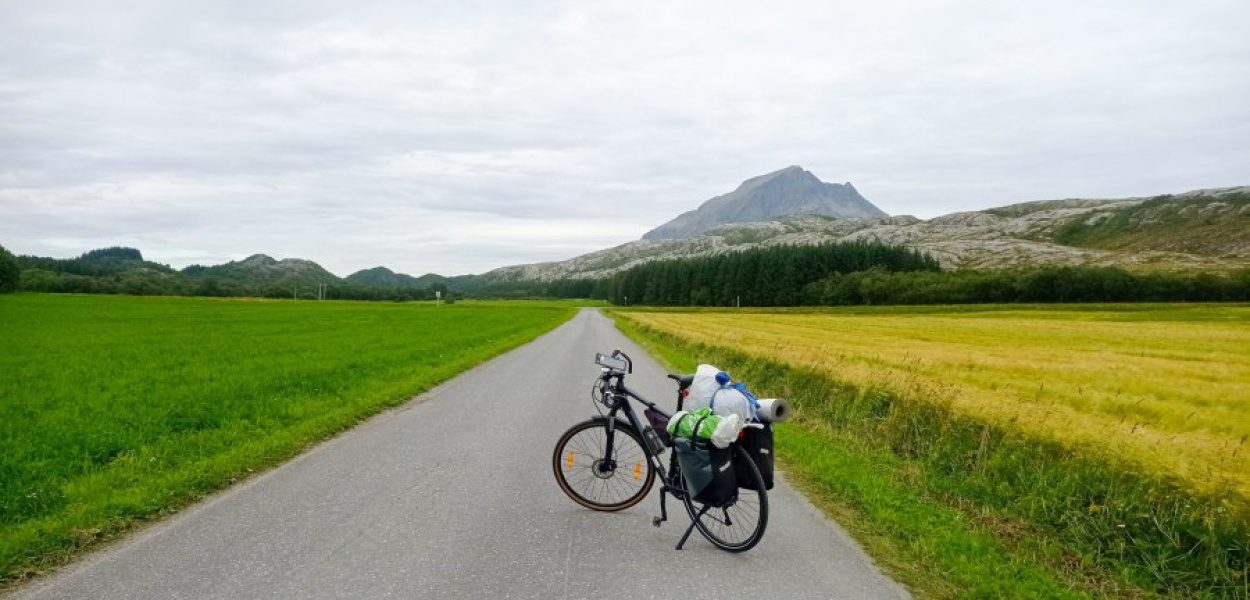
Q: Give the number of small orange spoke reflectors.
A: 2